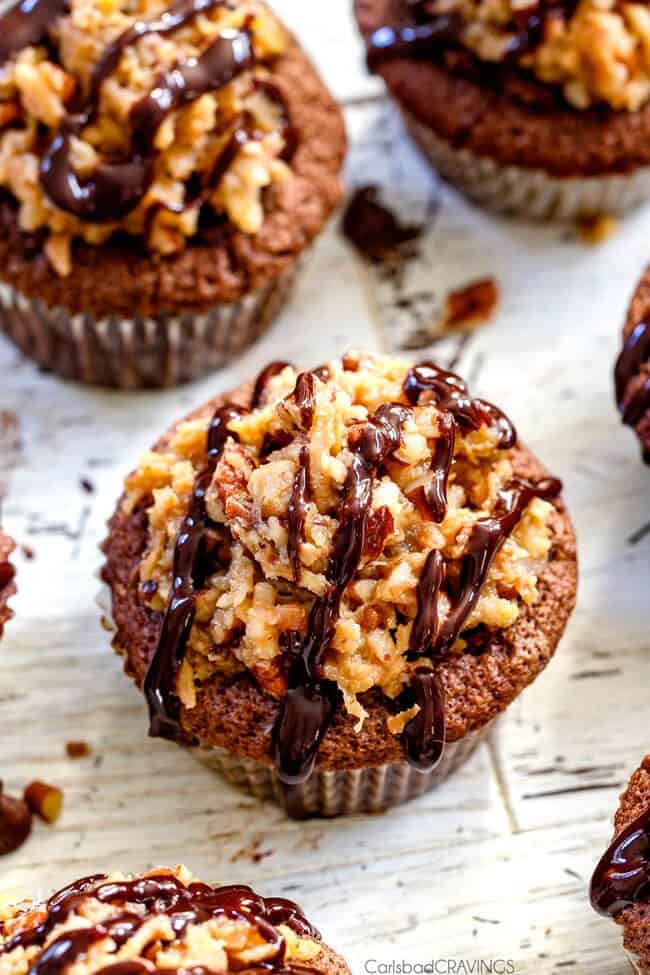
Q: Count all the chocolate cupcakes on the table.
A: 7